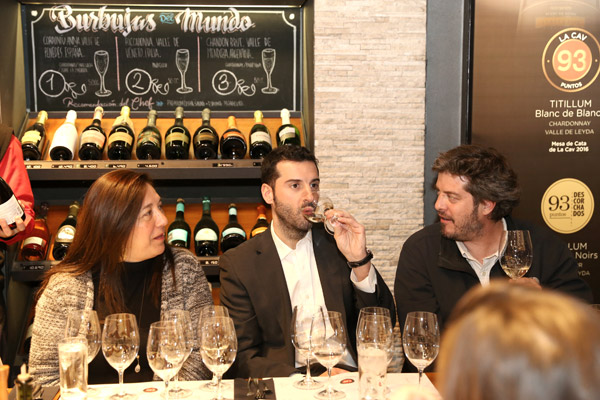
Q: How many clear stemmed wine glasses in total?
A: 13